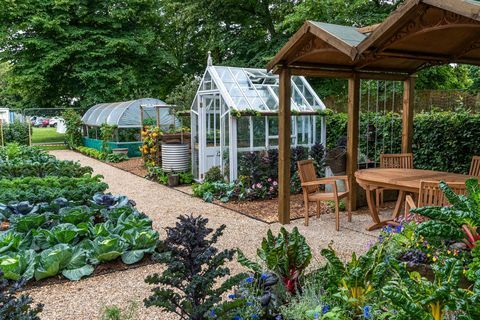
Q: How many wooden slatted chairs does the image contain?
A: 4